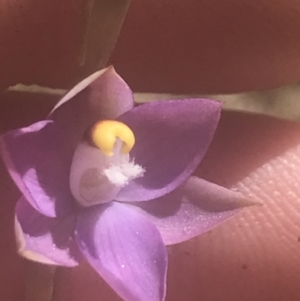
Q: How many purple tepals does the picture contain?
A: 6